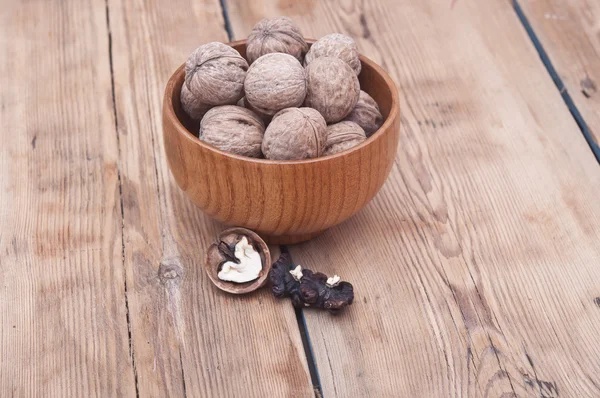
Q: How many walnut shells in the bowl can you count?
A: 11